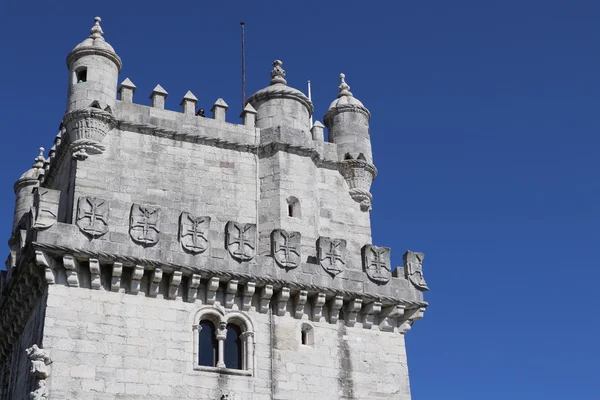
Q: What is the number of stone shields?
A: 9